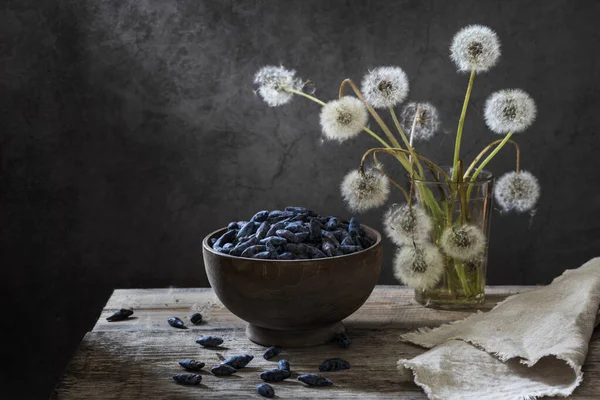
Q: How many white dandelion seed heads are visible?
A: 11